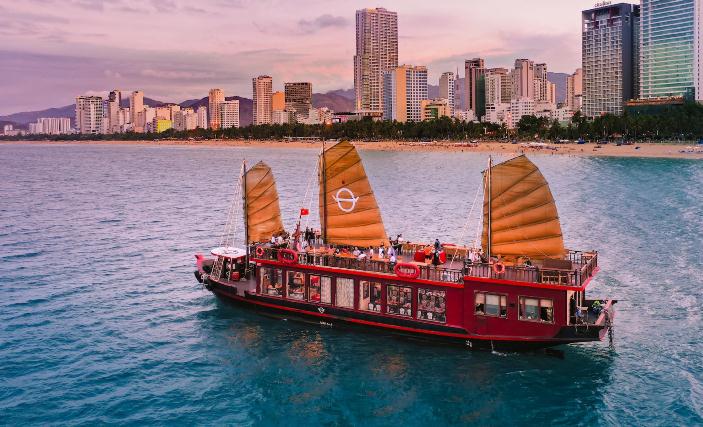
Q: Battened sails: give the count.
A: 3